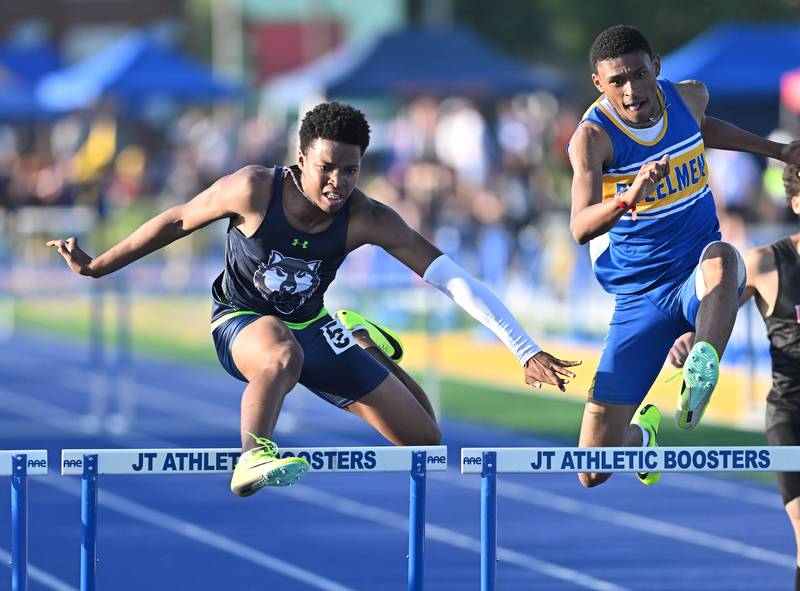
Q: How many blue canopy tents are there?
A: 4